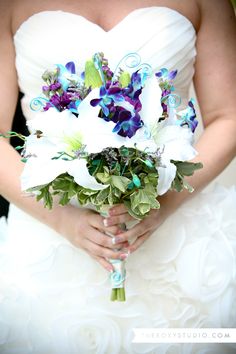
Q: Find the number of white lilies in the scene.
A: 2